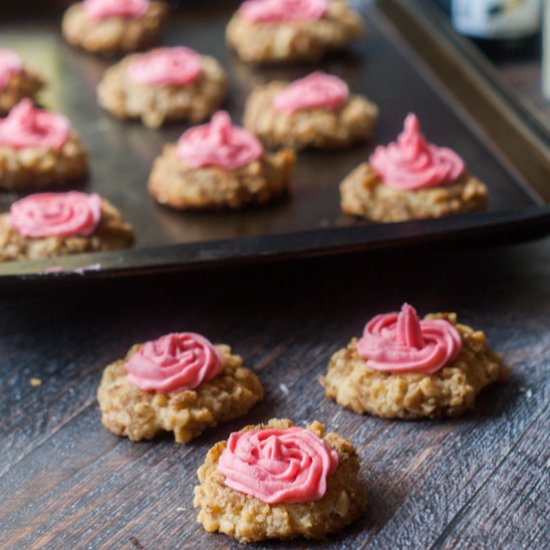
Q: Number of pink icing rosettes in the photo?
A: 12